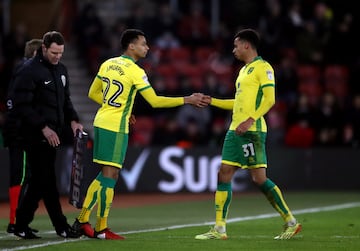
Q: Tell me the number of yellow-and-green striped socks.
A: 4